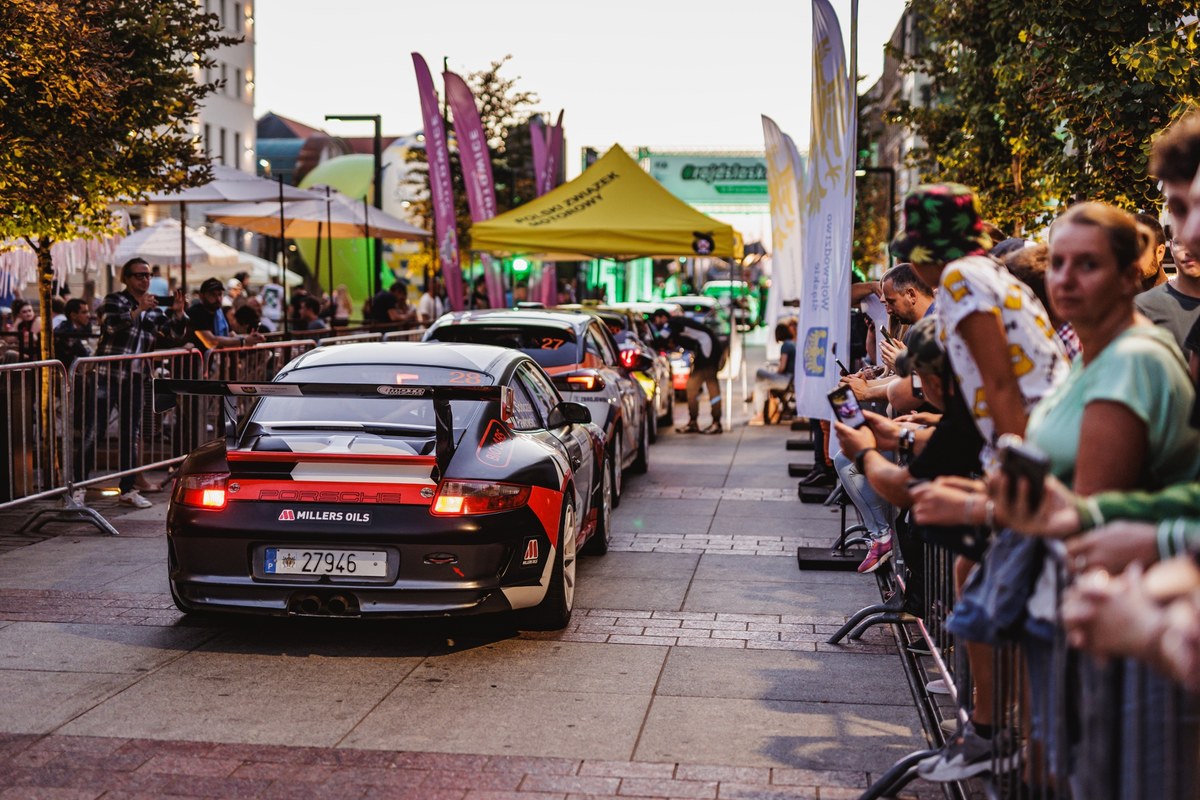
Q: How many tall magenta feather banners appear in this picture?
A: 4